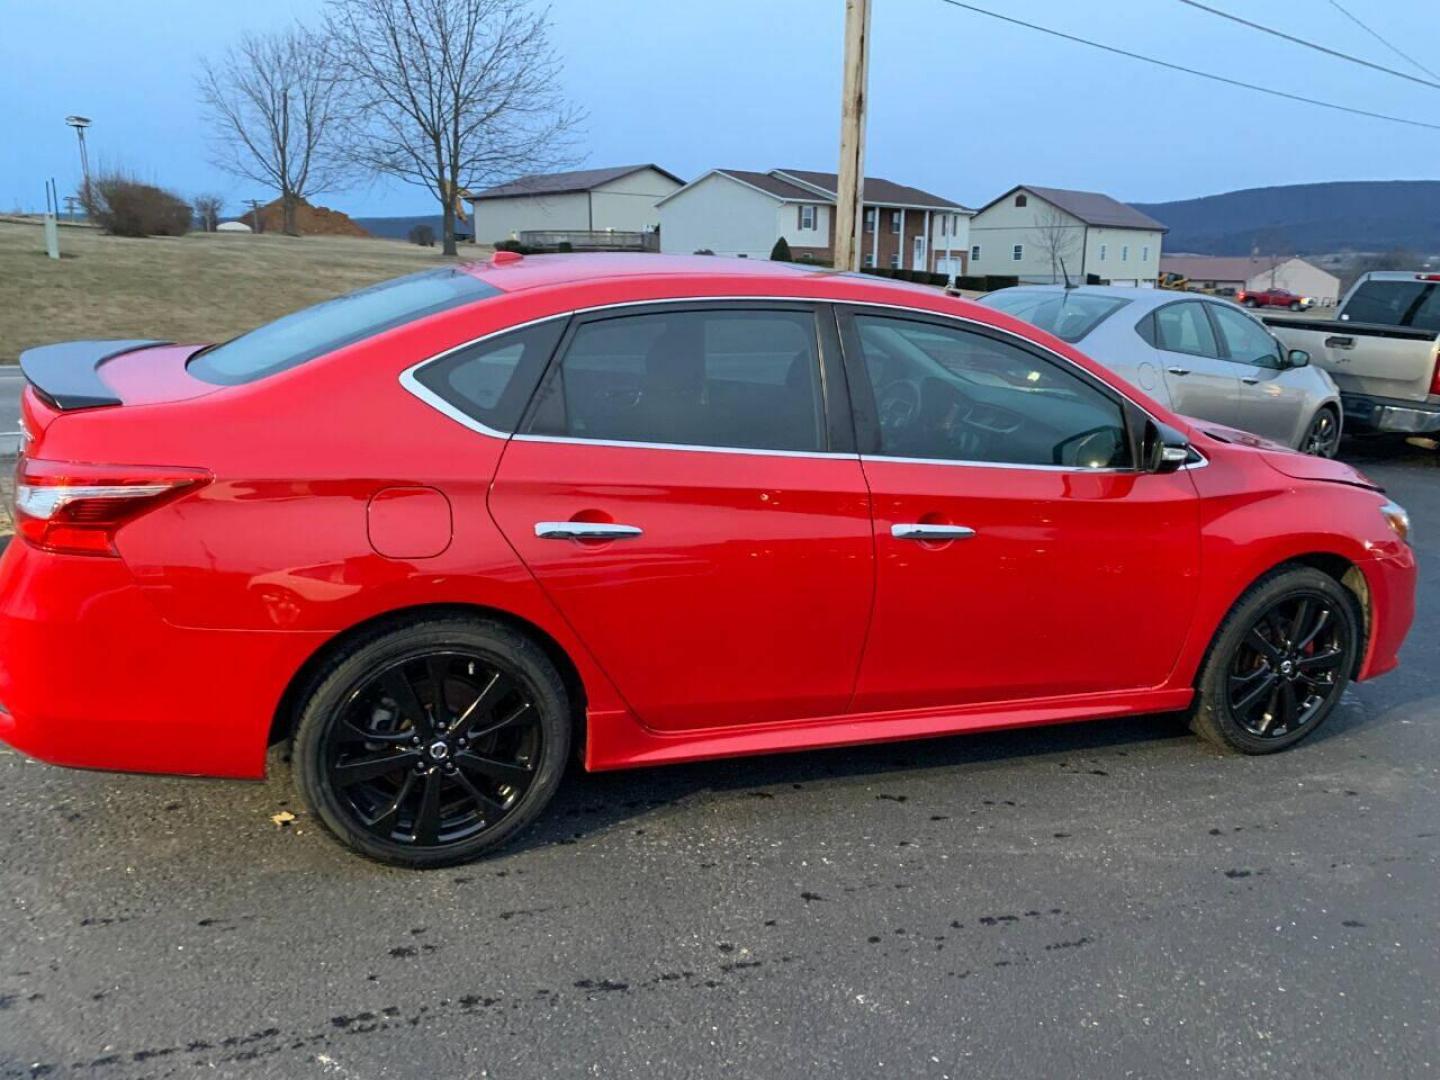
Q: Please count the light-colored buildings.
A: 4